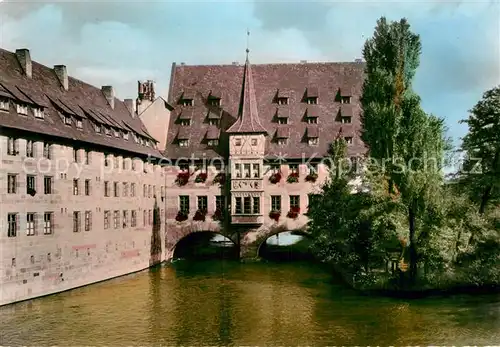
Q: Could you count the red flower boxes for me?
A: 11